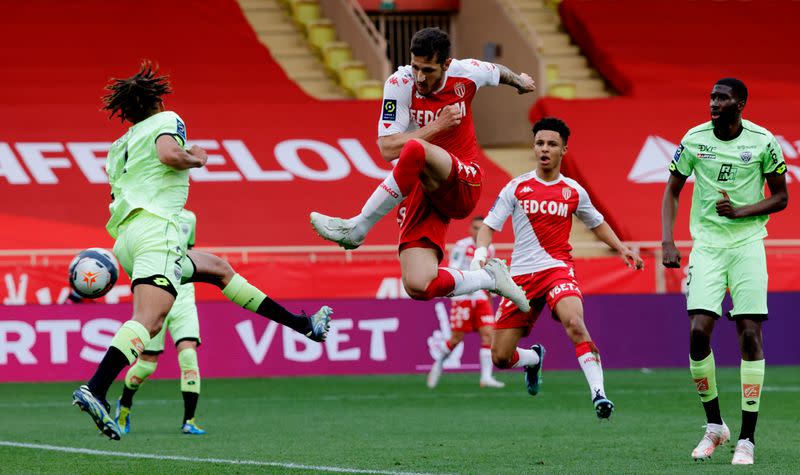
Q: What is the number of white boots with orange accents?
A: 2